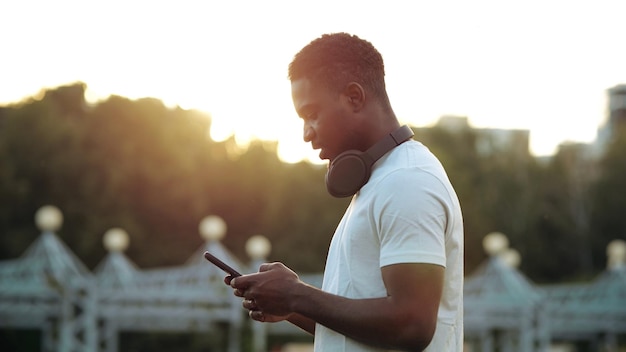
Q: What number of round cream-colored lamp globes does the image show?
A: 7